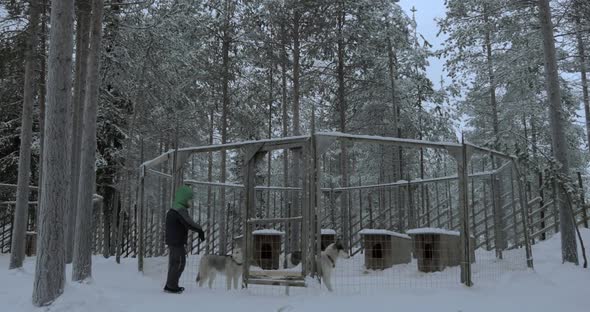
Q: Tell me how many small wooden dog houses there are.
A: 4